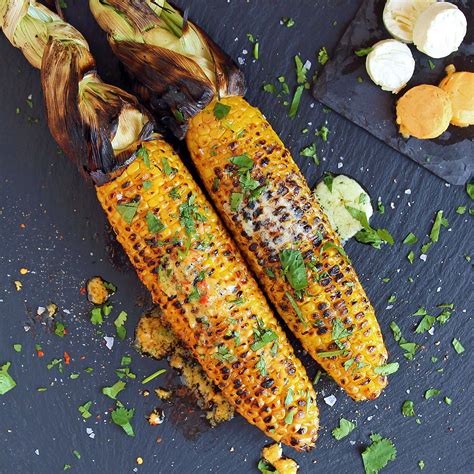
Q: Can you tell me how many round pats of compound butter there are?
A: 5